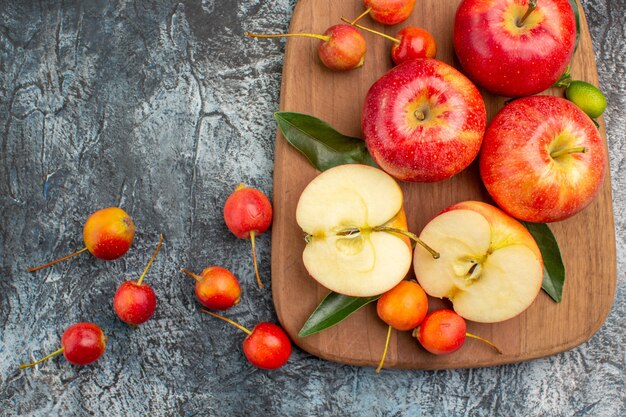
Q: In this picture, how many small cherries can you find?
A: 11